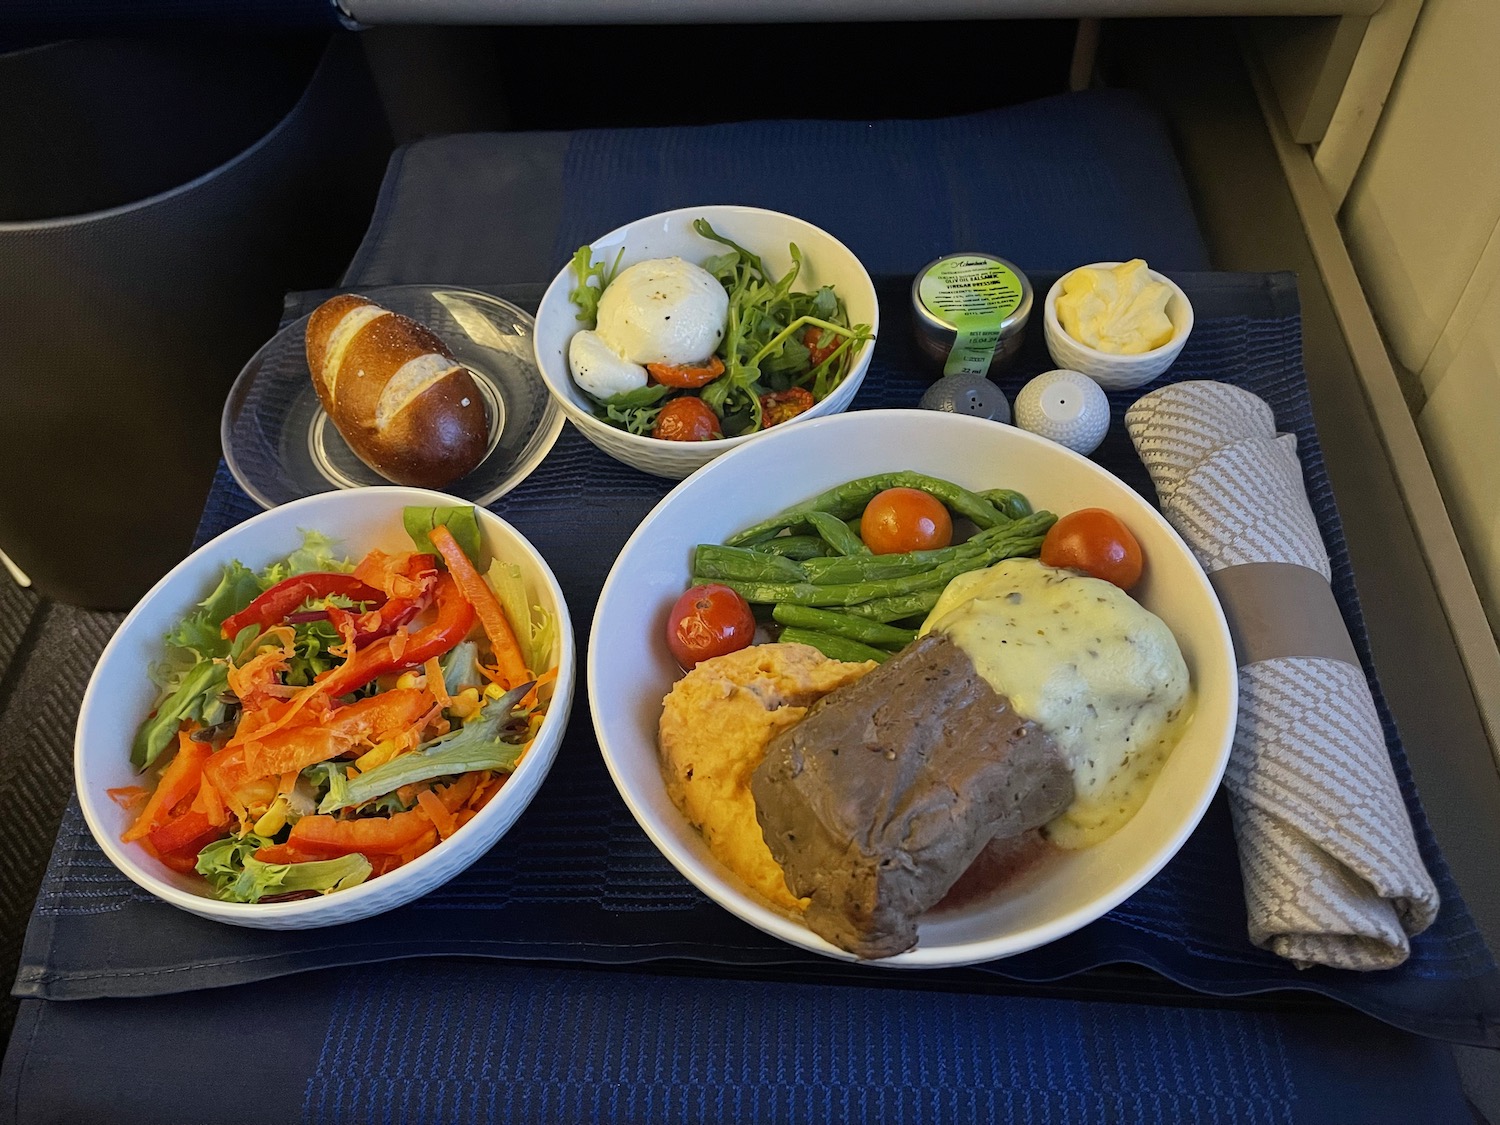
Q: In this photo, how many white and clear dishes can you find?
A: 5